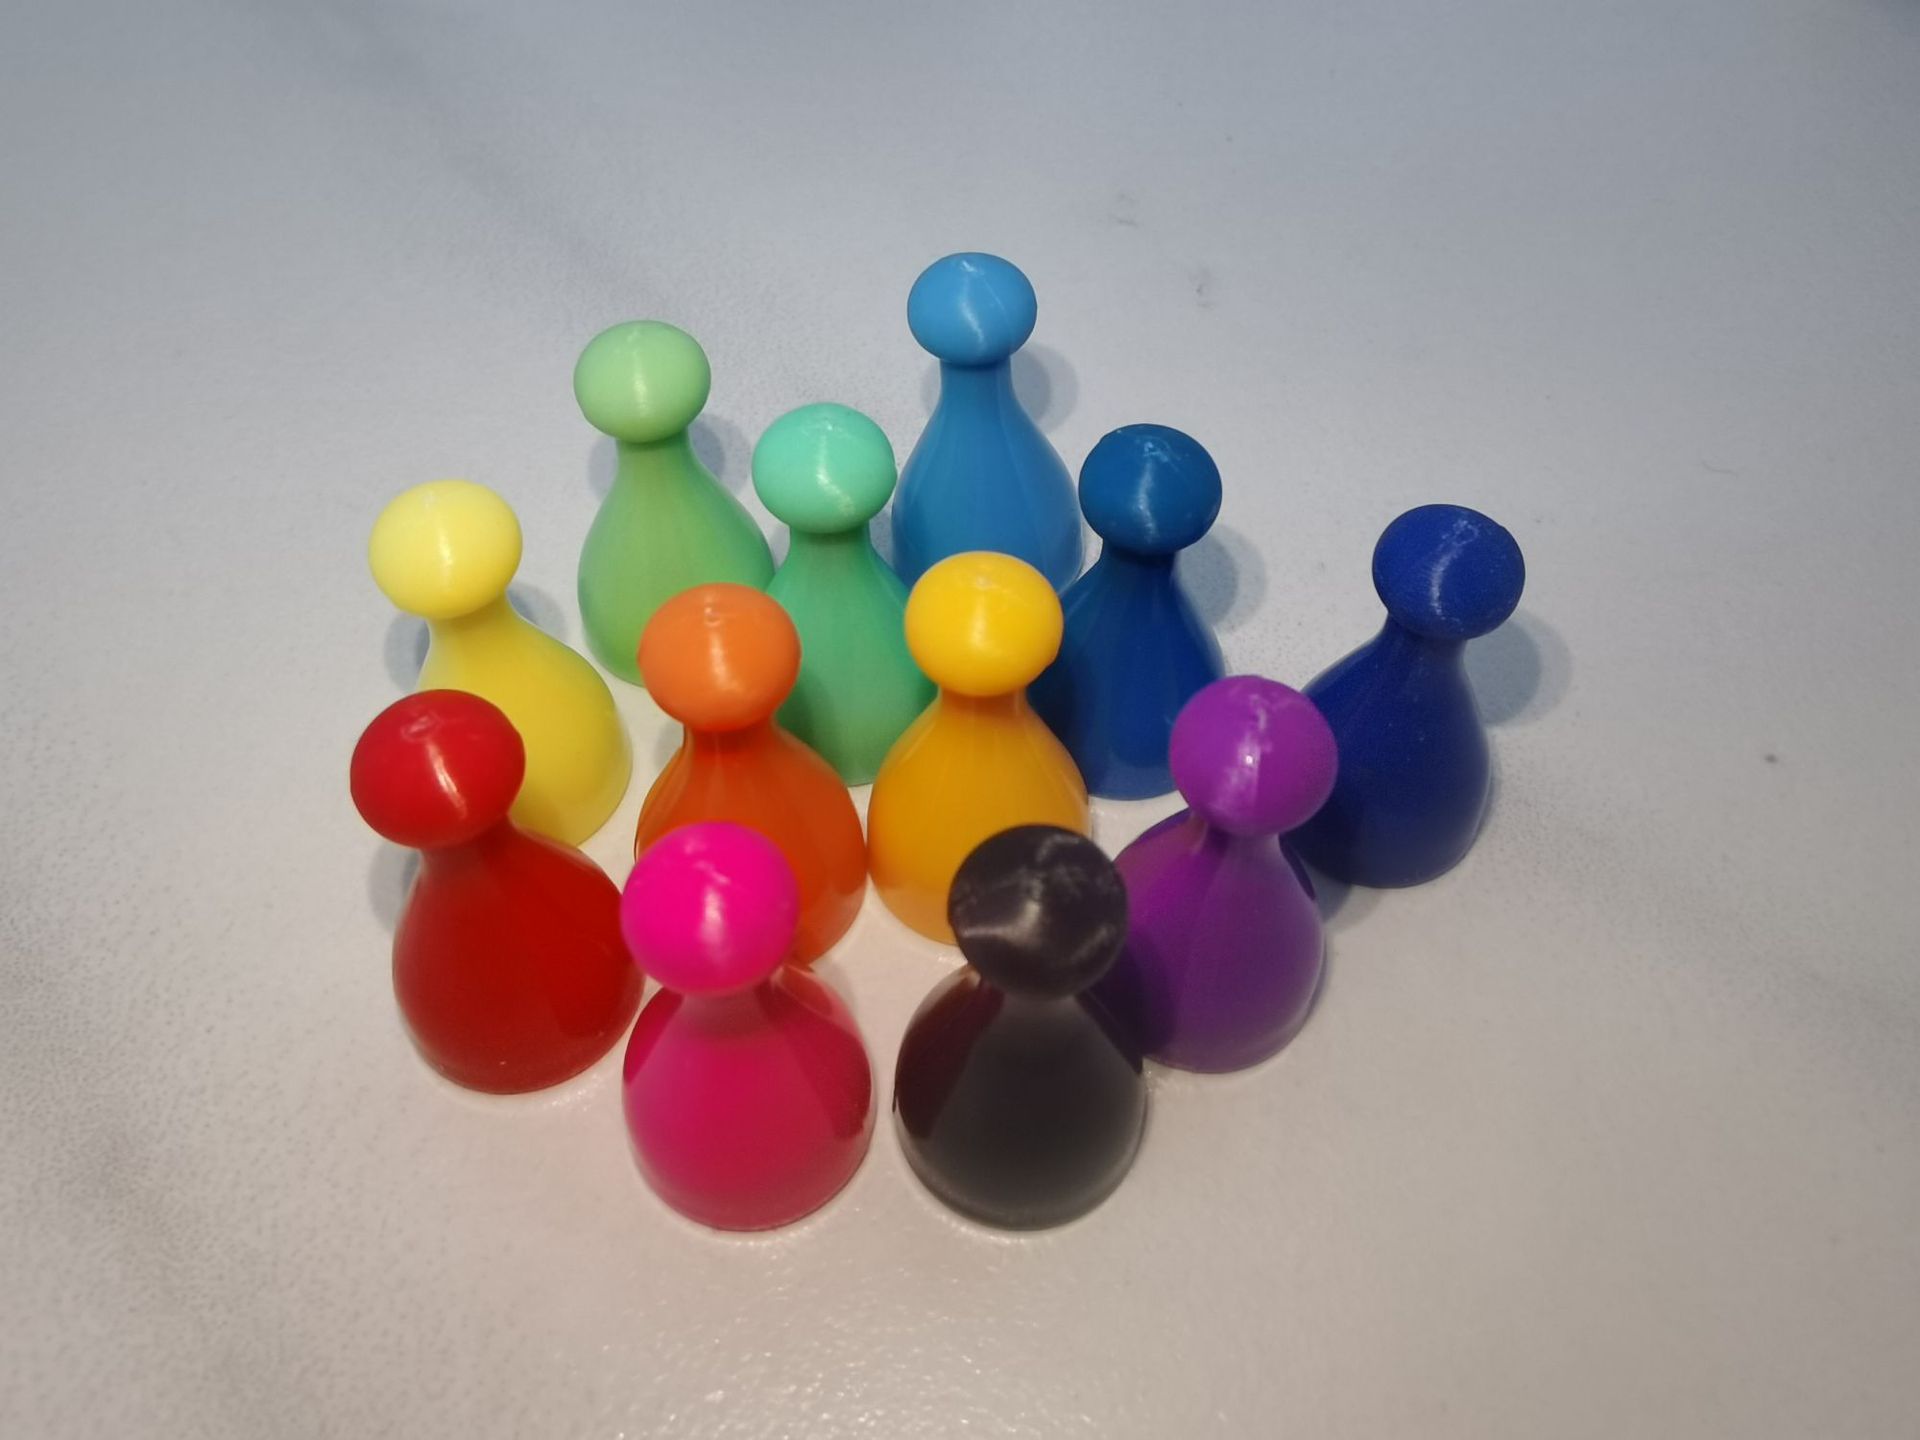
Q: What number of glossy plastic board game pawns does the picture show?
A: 12